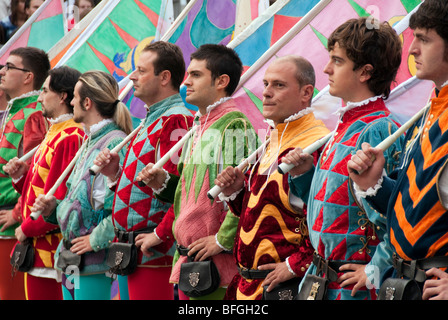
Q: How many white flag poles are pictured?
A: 7